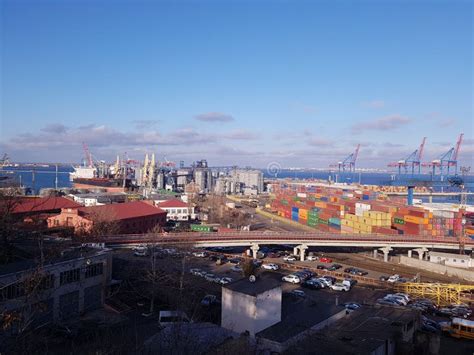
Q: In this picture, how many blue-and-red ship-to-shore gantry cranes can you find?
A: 3